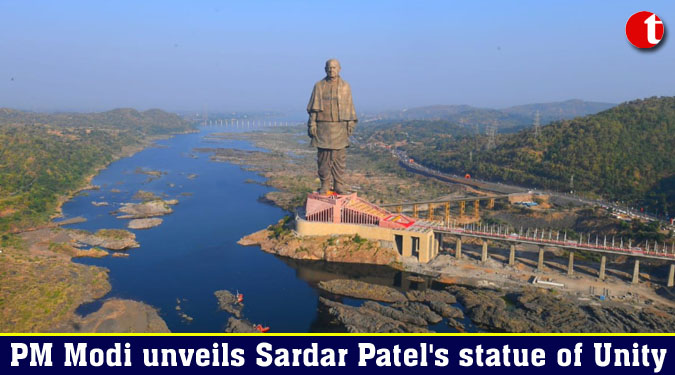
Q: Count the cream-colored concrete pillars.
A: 8